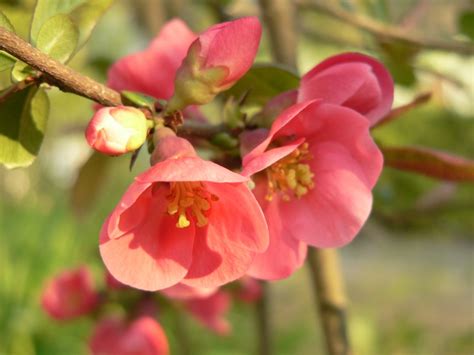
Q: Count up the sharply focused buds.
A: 2